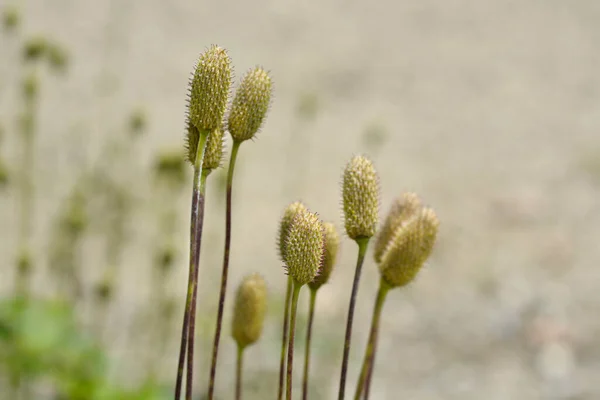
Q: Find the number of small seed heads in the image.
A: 10